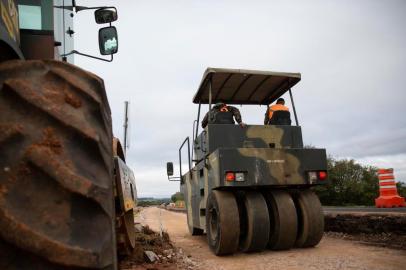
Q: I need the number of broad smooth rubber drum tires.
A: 4